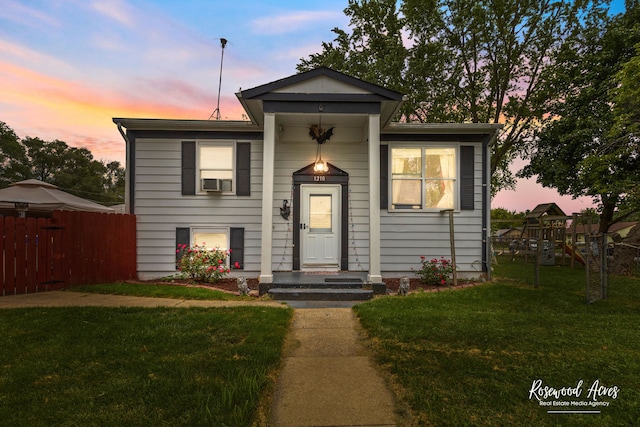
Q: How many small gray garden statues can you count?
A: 2